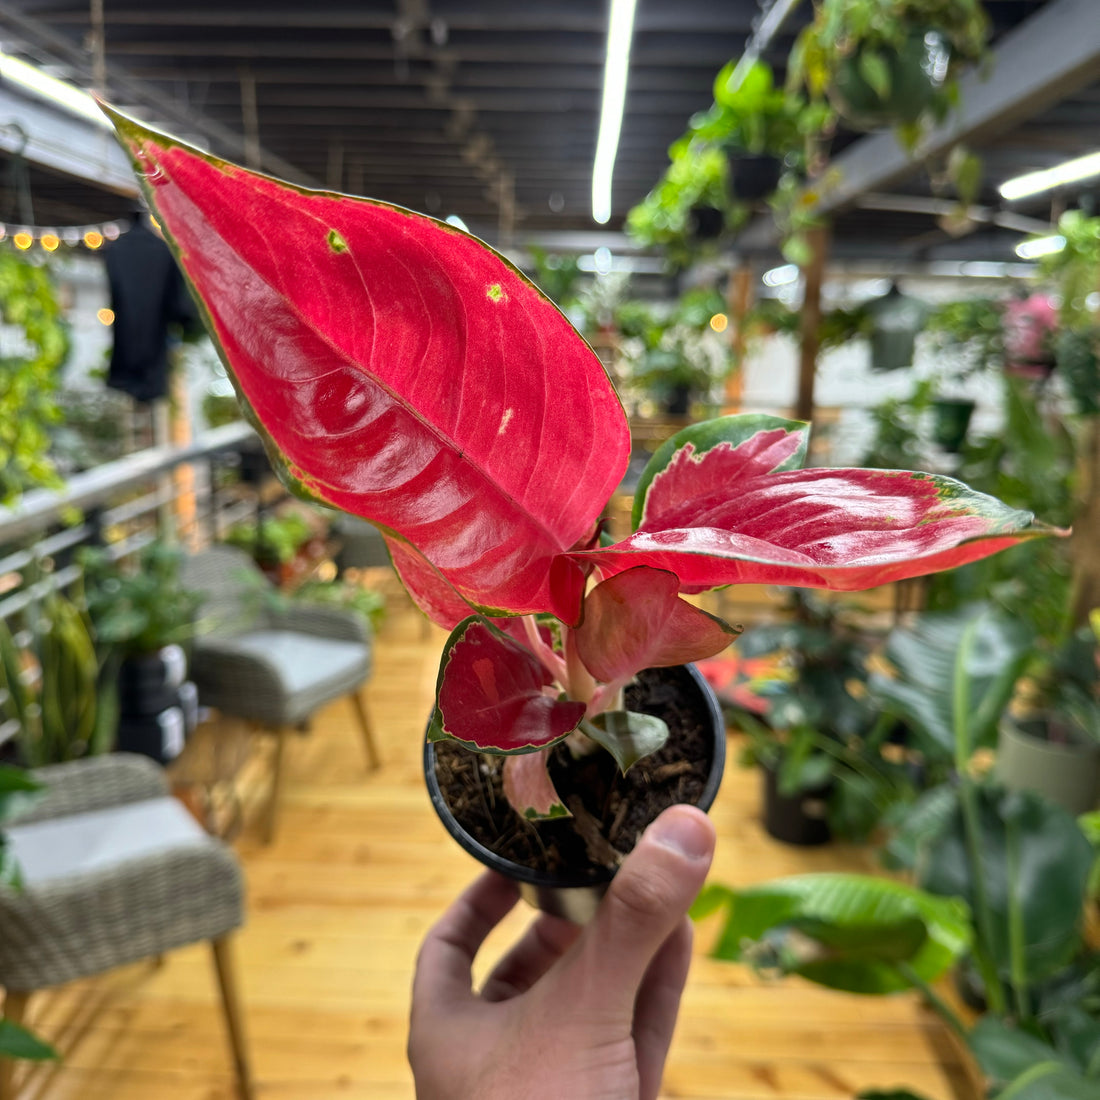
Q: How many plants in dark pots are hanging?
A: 3